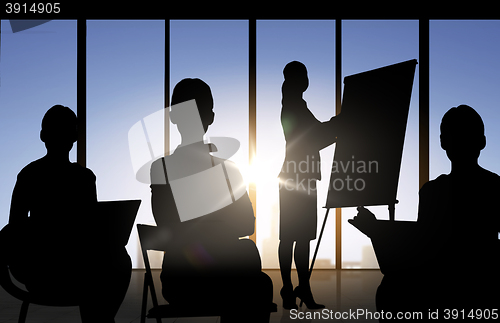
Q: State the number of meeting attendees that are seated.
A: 3